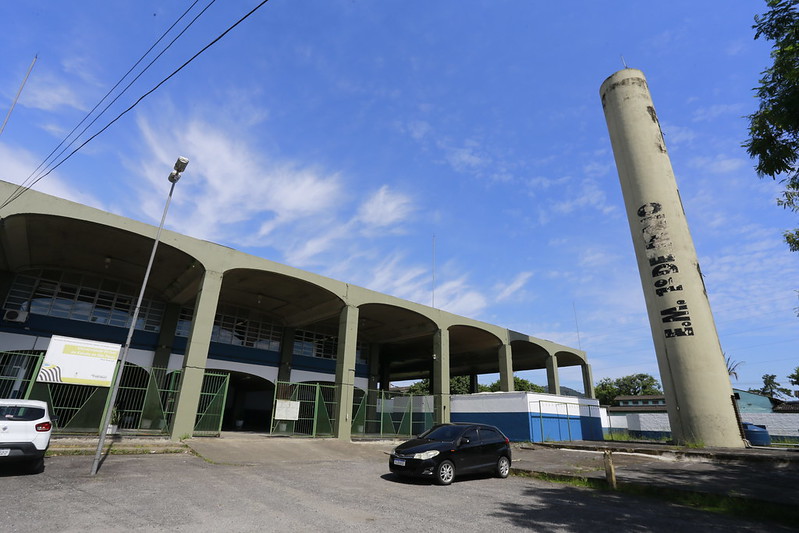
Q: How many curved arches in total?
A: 6